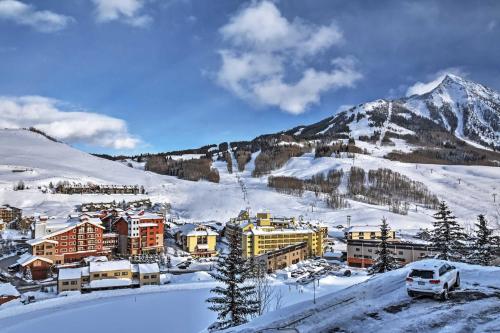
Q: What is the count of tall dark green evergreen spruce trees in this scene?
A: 4